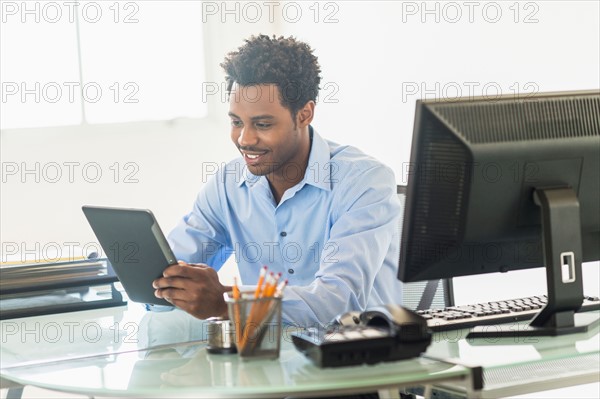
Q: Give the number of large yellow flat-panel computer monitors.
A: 0